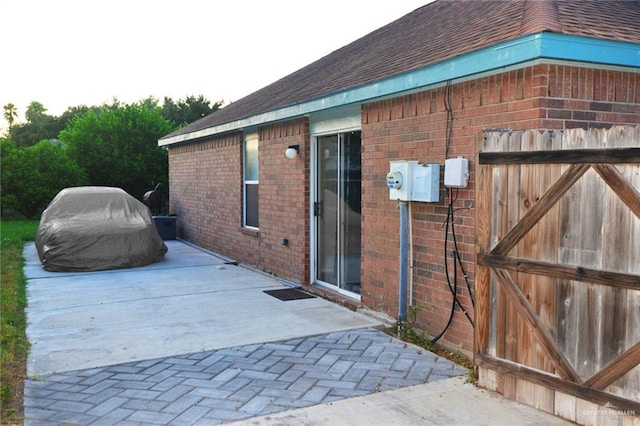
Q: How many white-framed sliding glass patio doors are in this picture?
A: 1